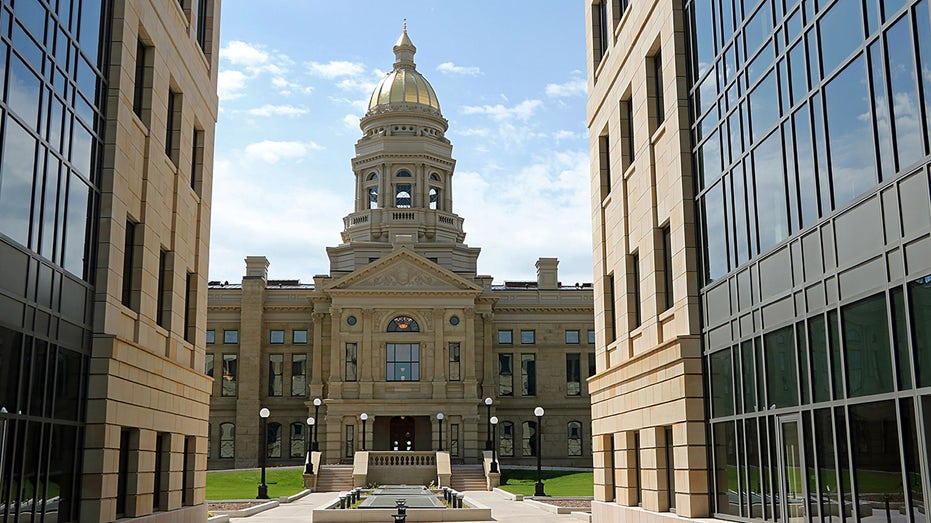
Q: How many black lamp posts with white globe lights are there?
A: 8